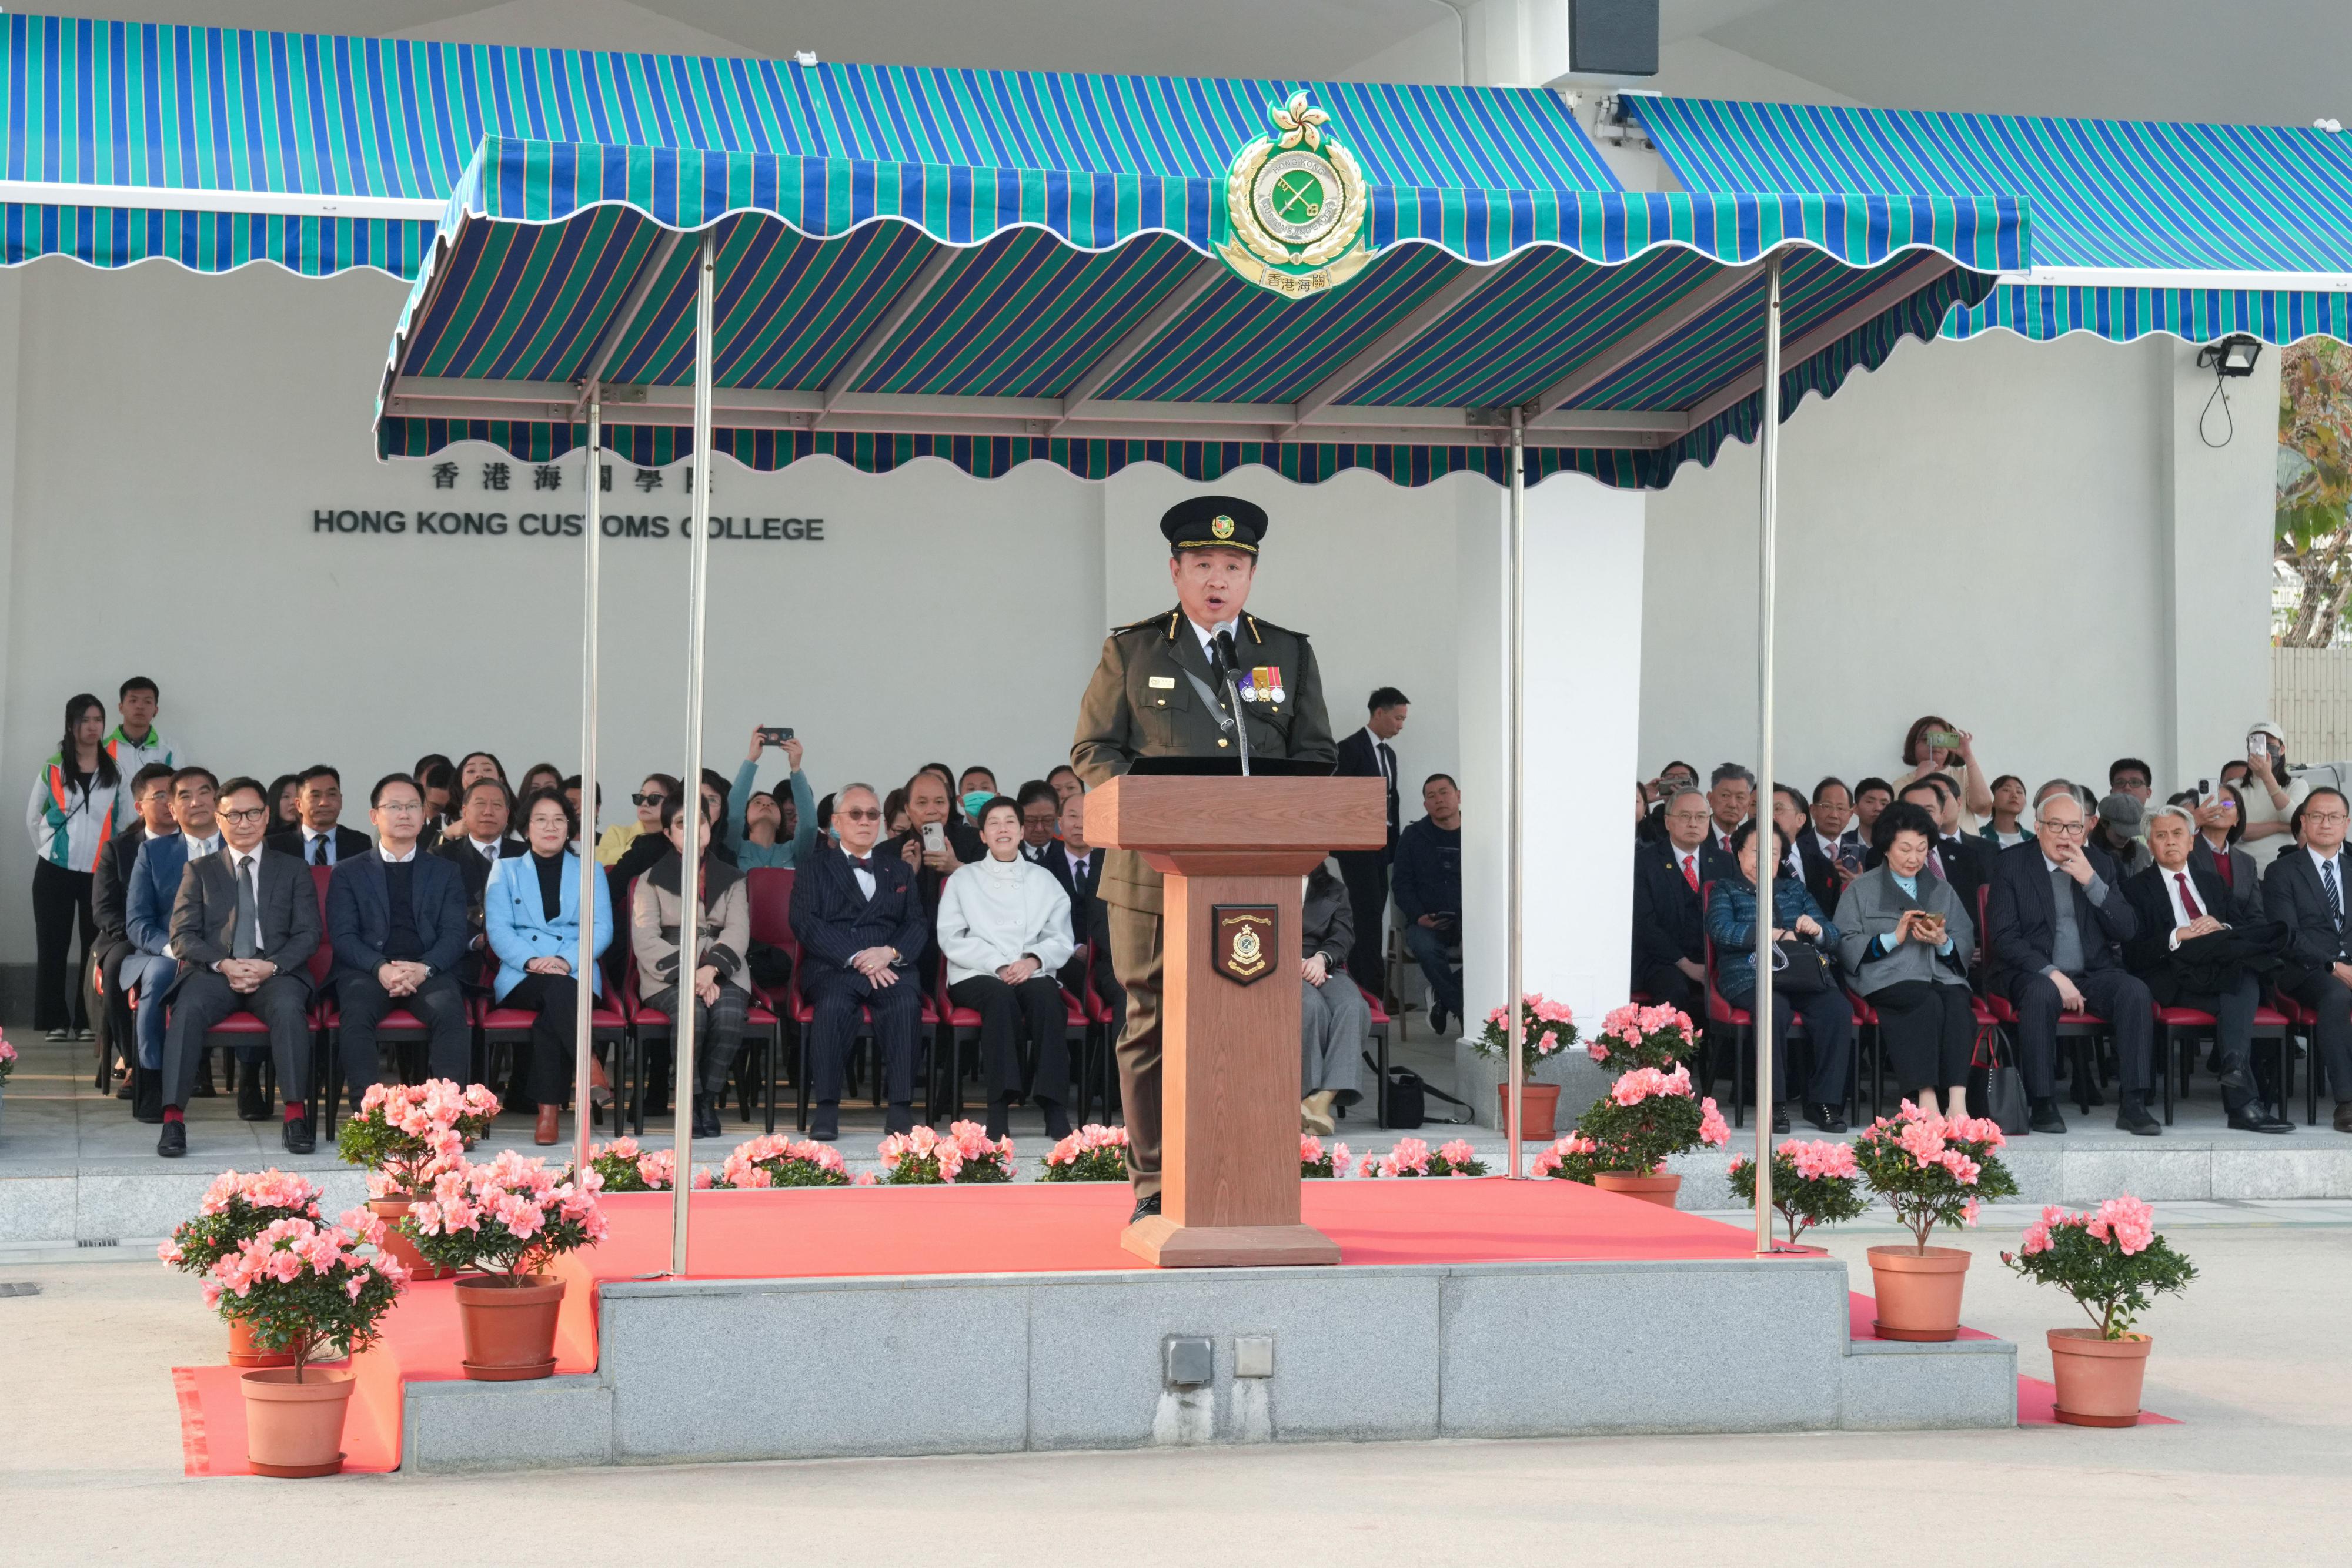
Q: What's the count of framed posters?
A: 0